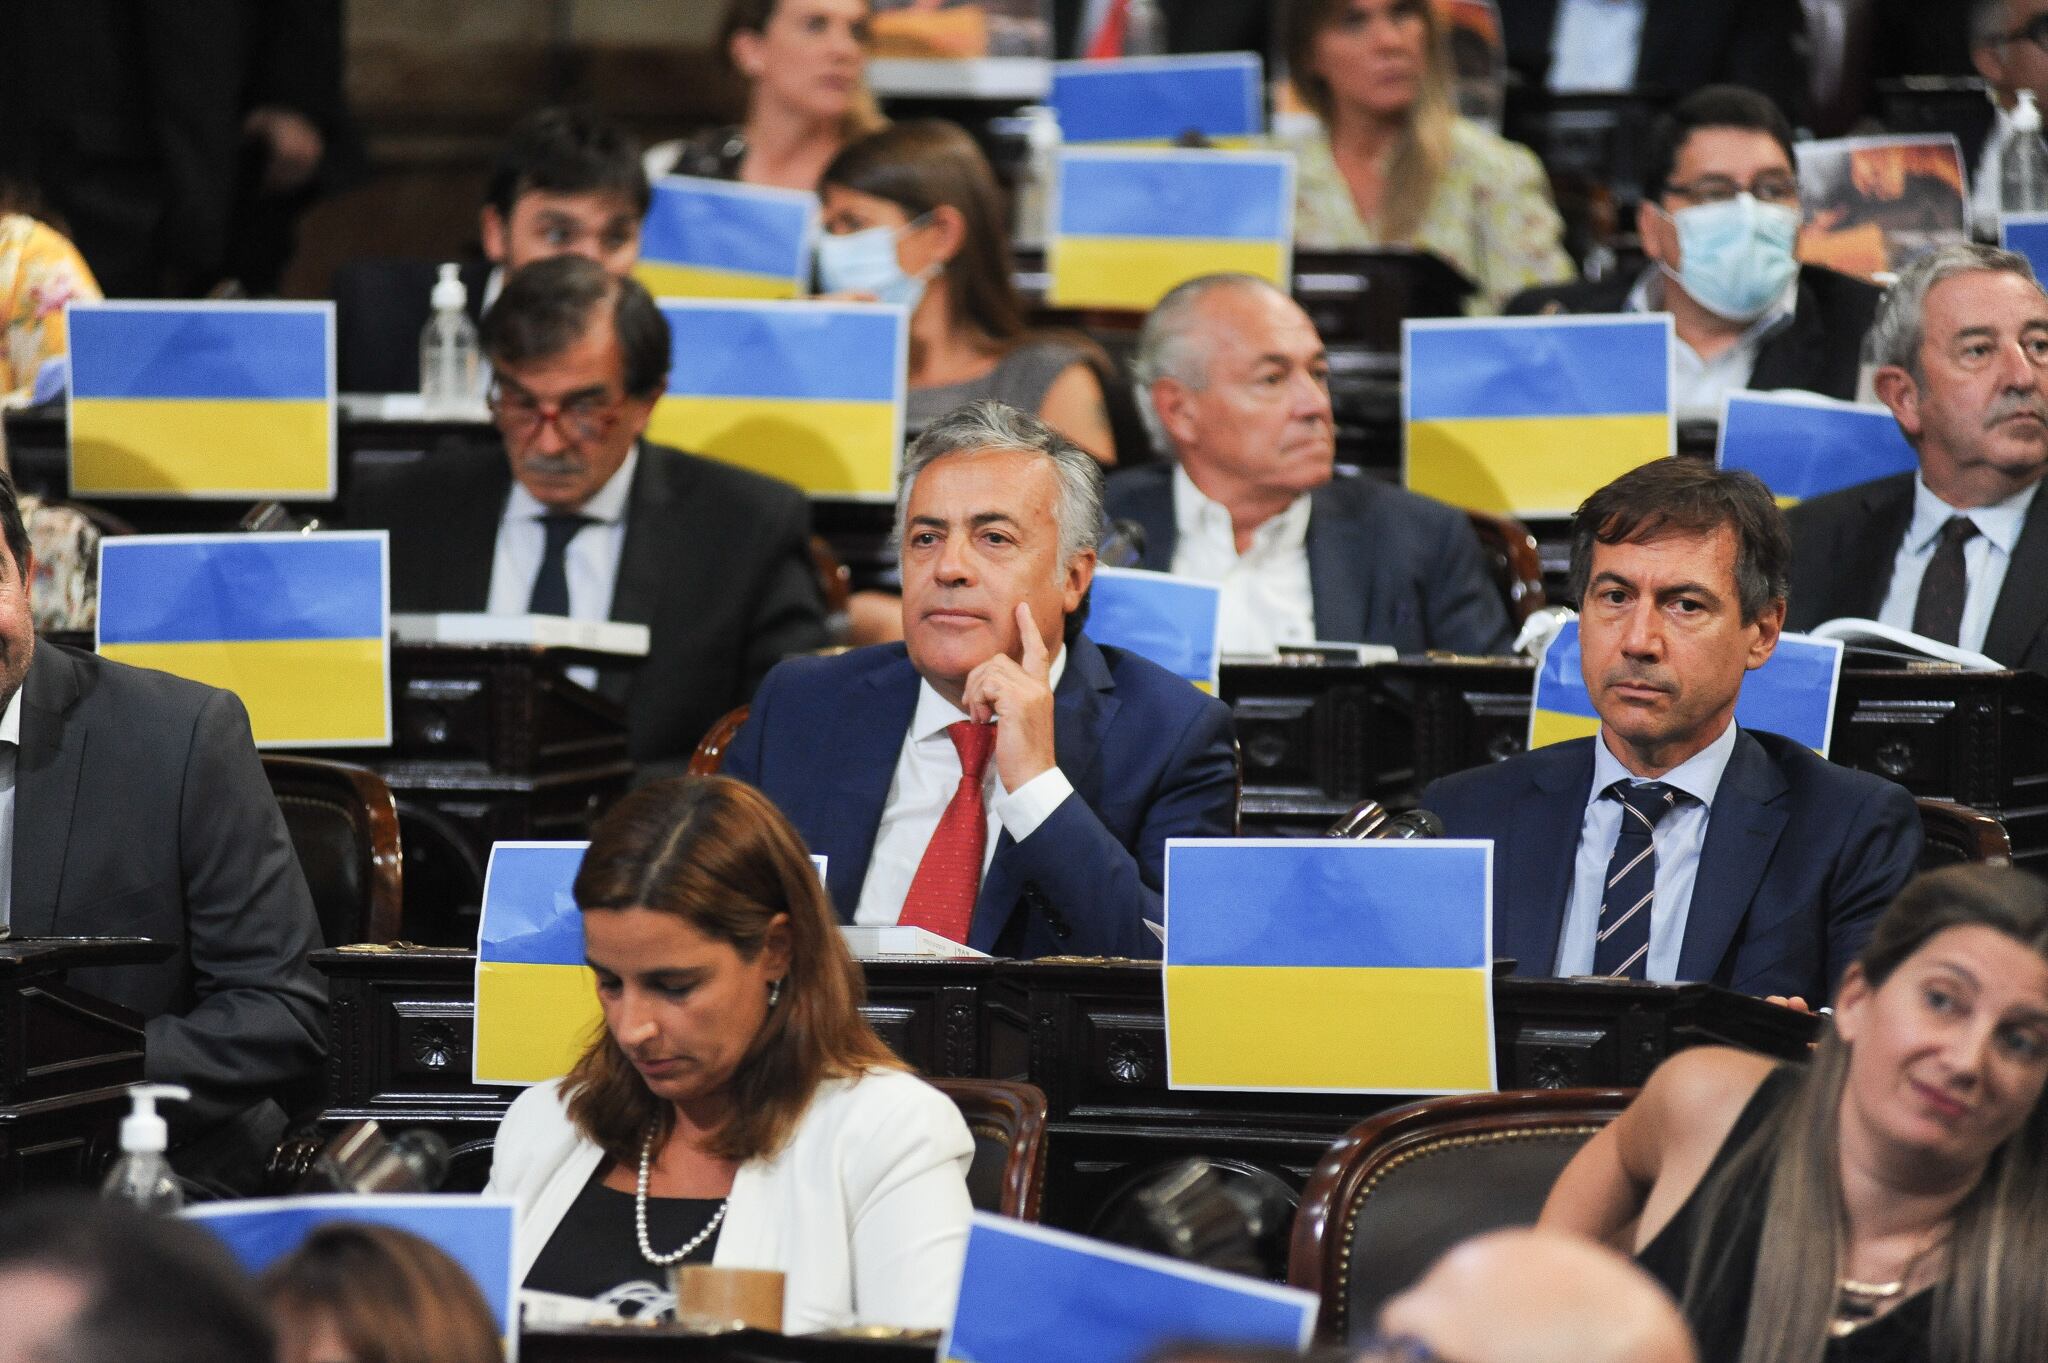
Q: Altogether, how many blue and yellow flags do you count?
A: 15